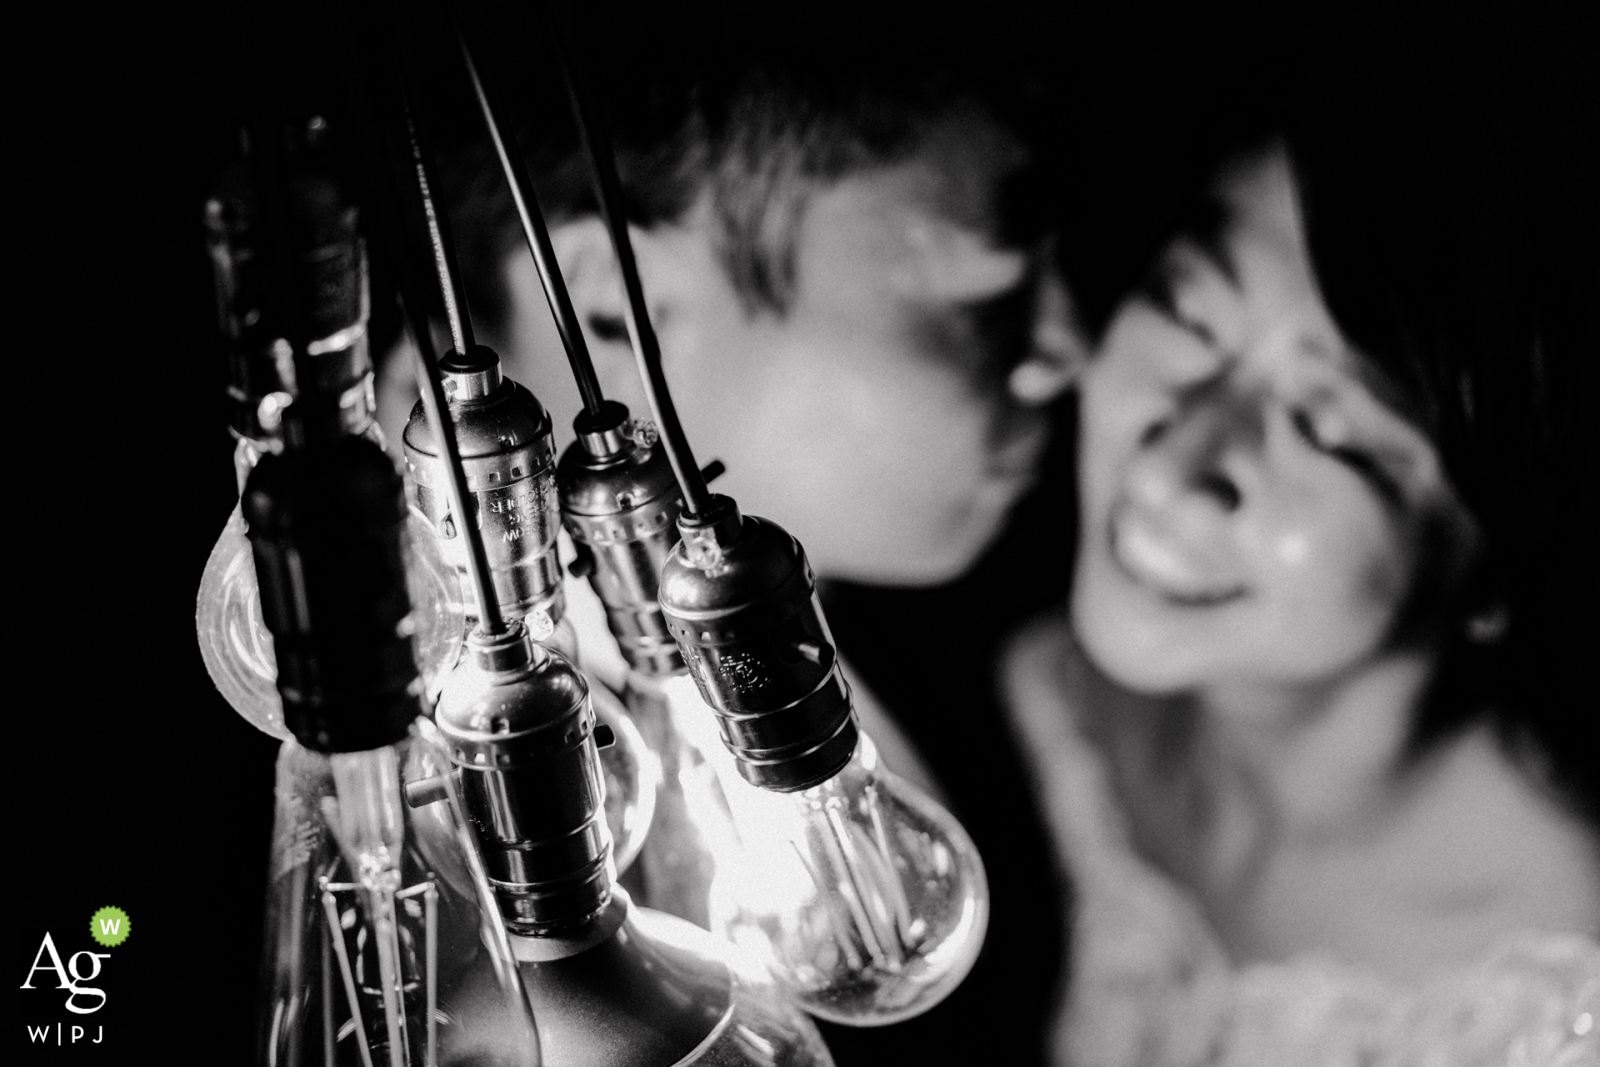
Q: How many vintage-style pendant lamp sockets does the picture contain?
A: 6